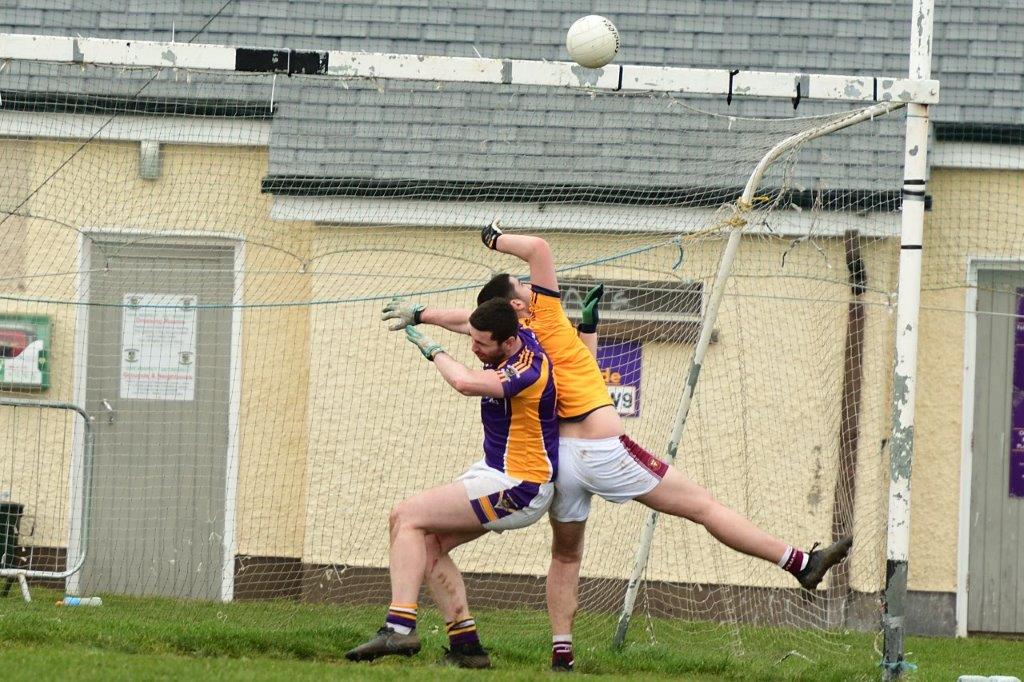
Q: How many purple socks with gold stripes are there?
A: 2